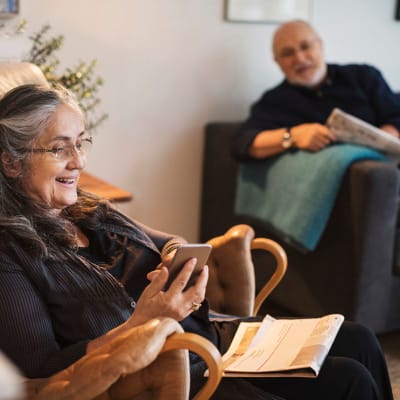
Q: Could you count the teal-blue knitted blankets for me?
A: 1